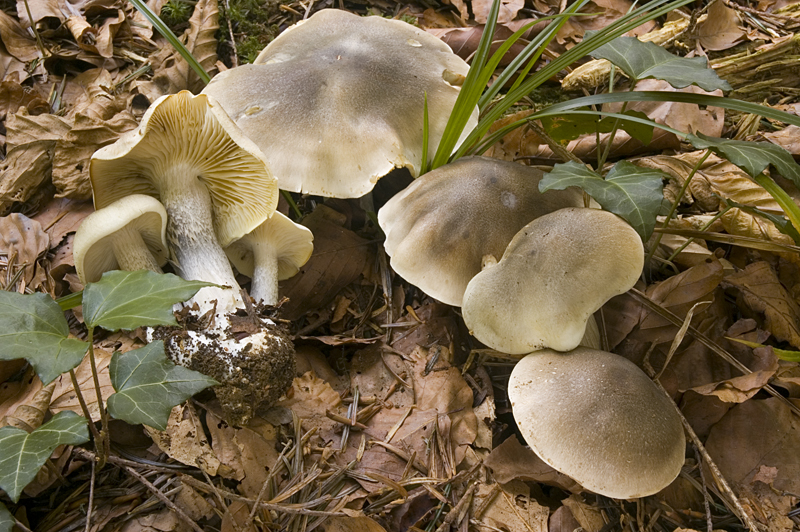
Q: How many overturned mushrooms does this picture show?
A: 3